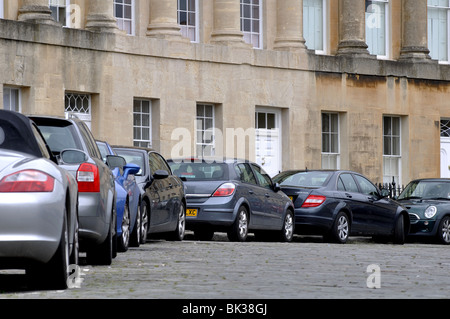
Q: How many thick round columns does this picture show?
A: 7